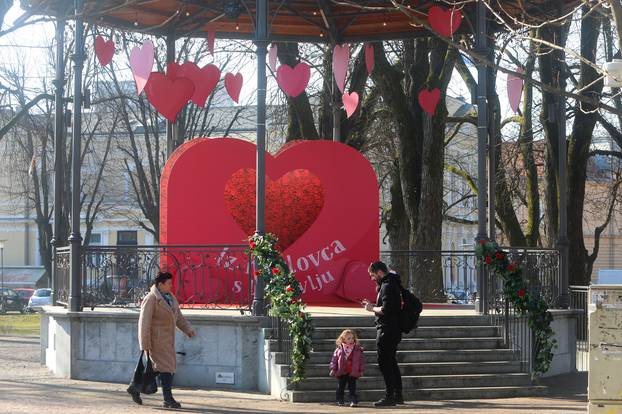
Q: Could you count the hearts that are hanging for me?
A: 15